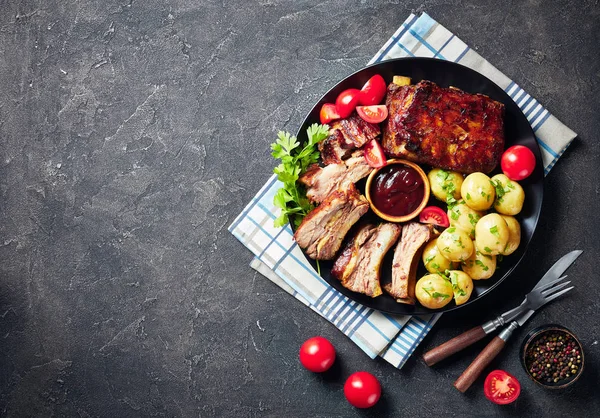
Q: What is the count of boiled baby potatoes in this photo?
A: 11